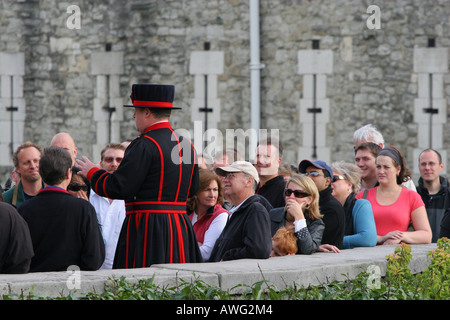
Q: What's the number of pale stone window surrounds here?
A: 5